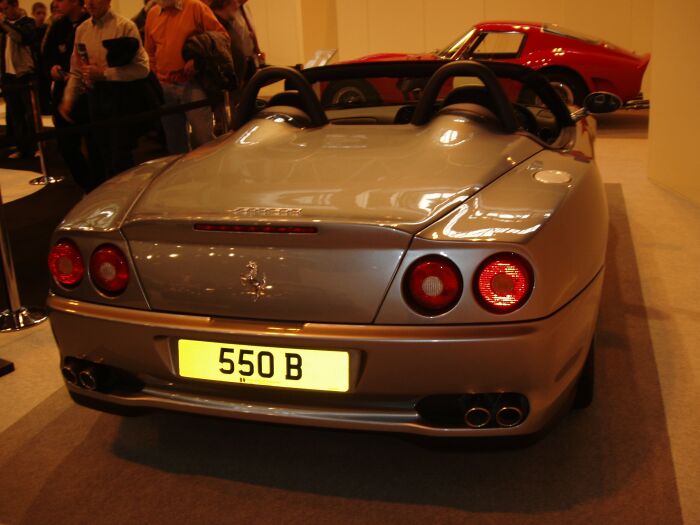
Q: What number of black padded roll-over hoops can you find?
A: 2